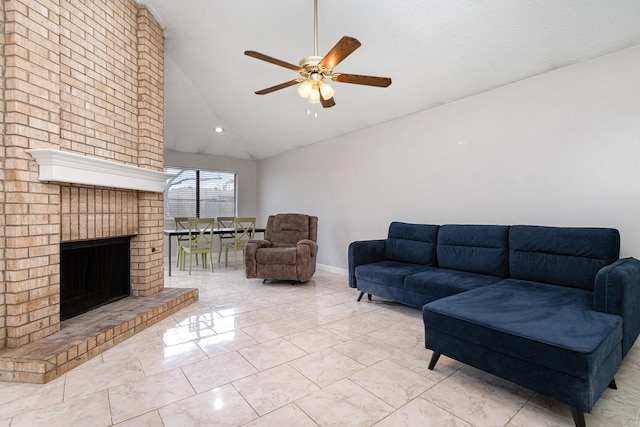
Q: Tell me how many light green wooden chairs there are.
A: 4